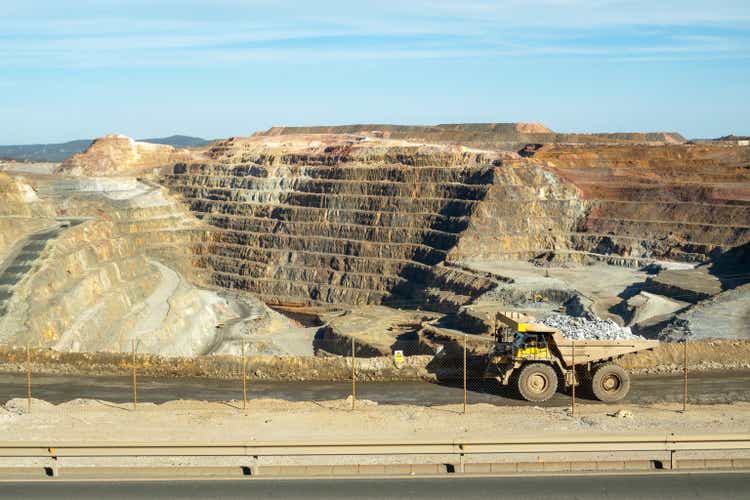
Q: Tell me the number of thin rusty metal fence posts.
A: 7